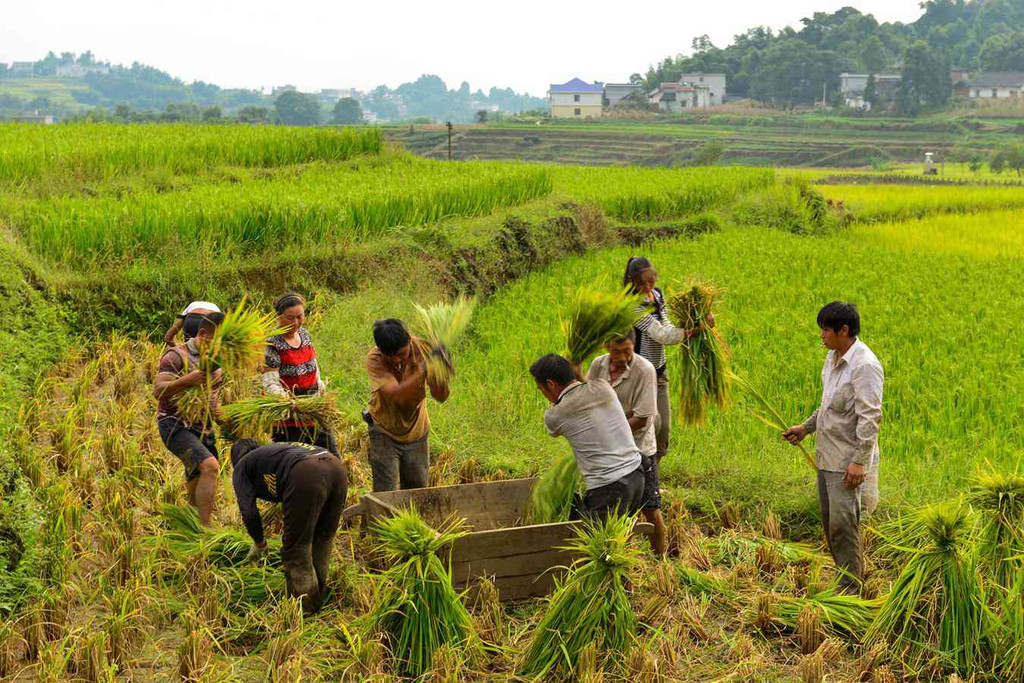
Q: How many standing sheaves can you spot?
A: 4